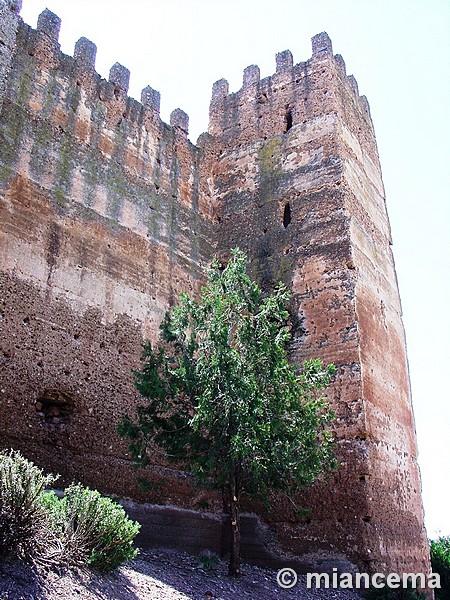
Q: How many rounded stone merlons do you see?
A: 12